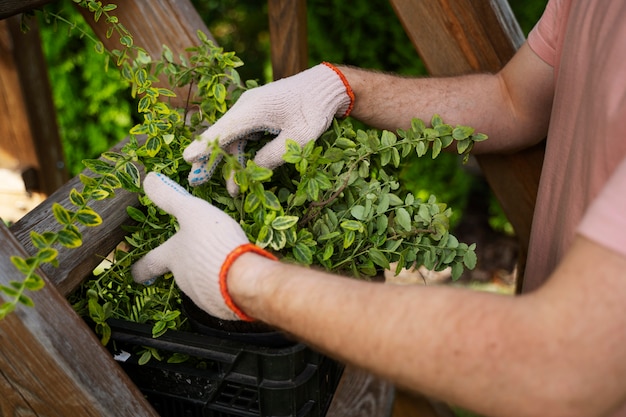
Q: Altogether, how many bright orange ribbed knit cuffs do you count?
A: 2